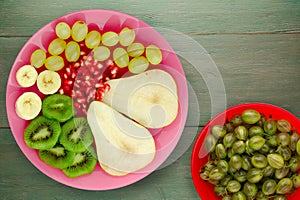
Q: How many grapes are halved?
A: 14